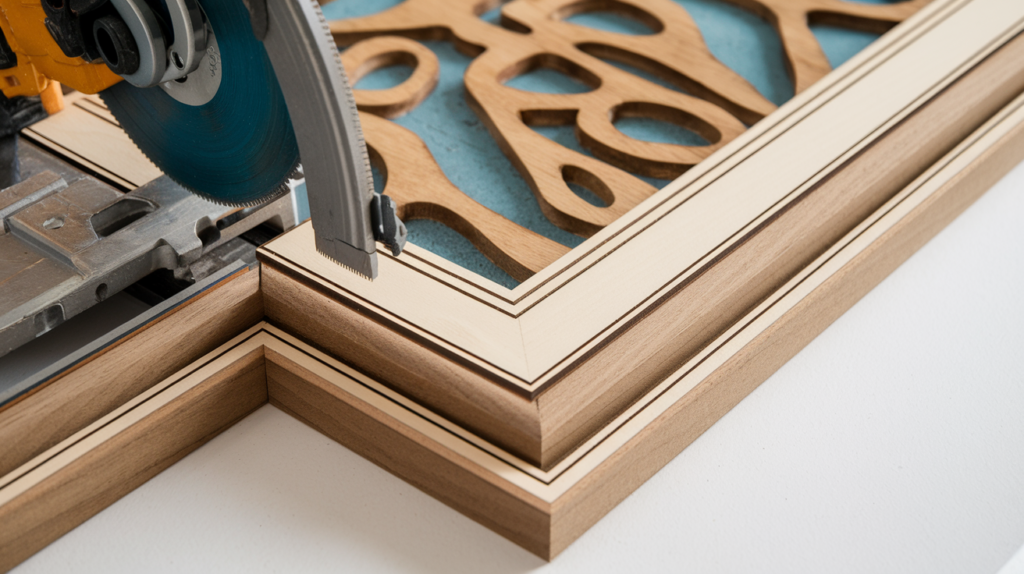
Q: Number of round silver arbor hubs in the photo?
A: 1